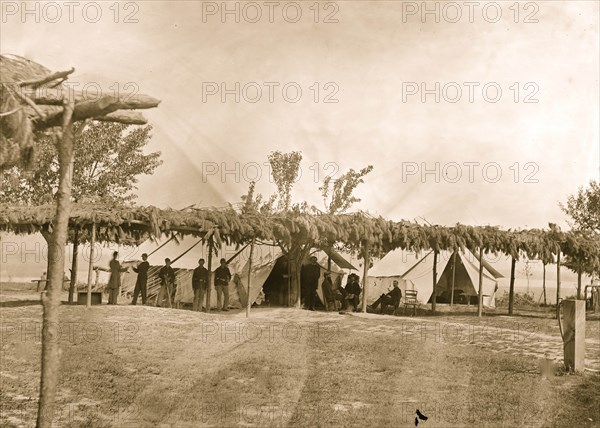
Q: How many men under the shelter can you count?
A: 9